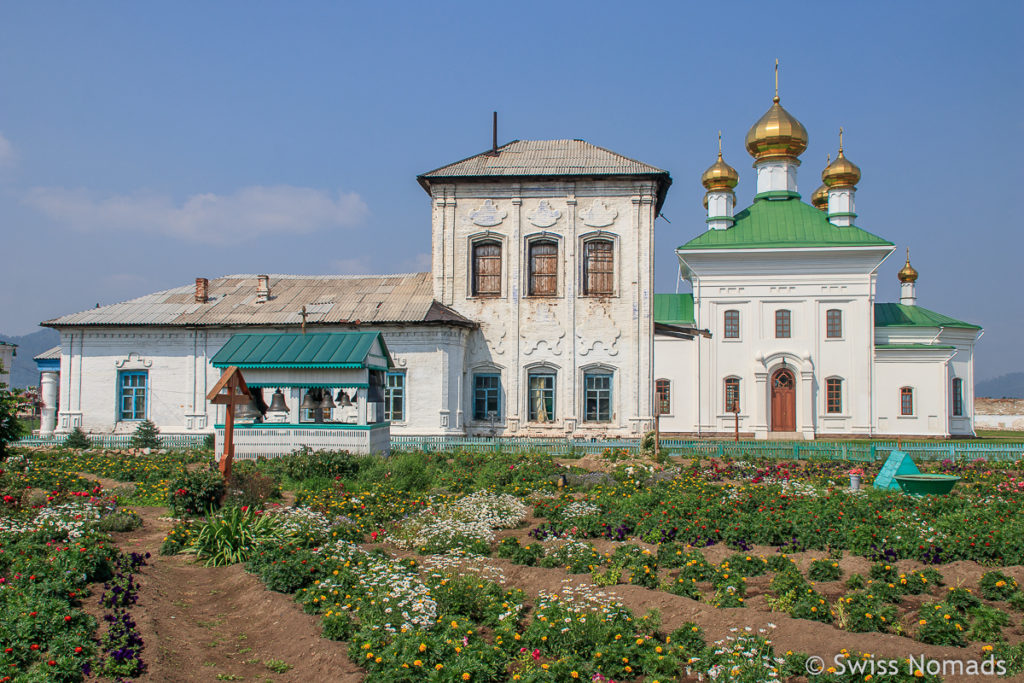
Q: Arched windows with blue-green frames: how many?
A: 3